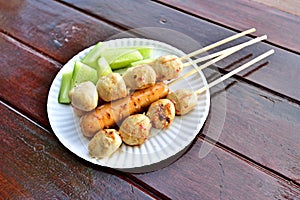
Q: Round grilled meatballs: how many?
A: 8